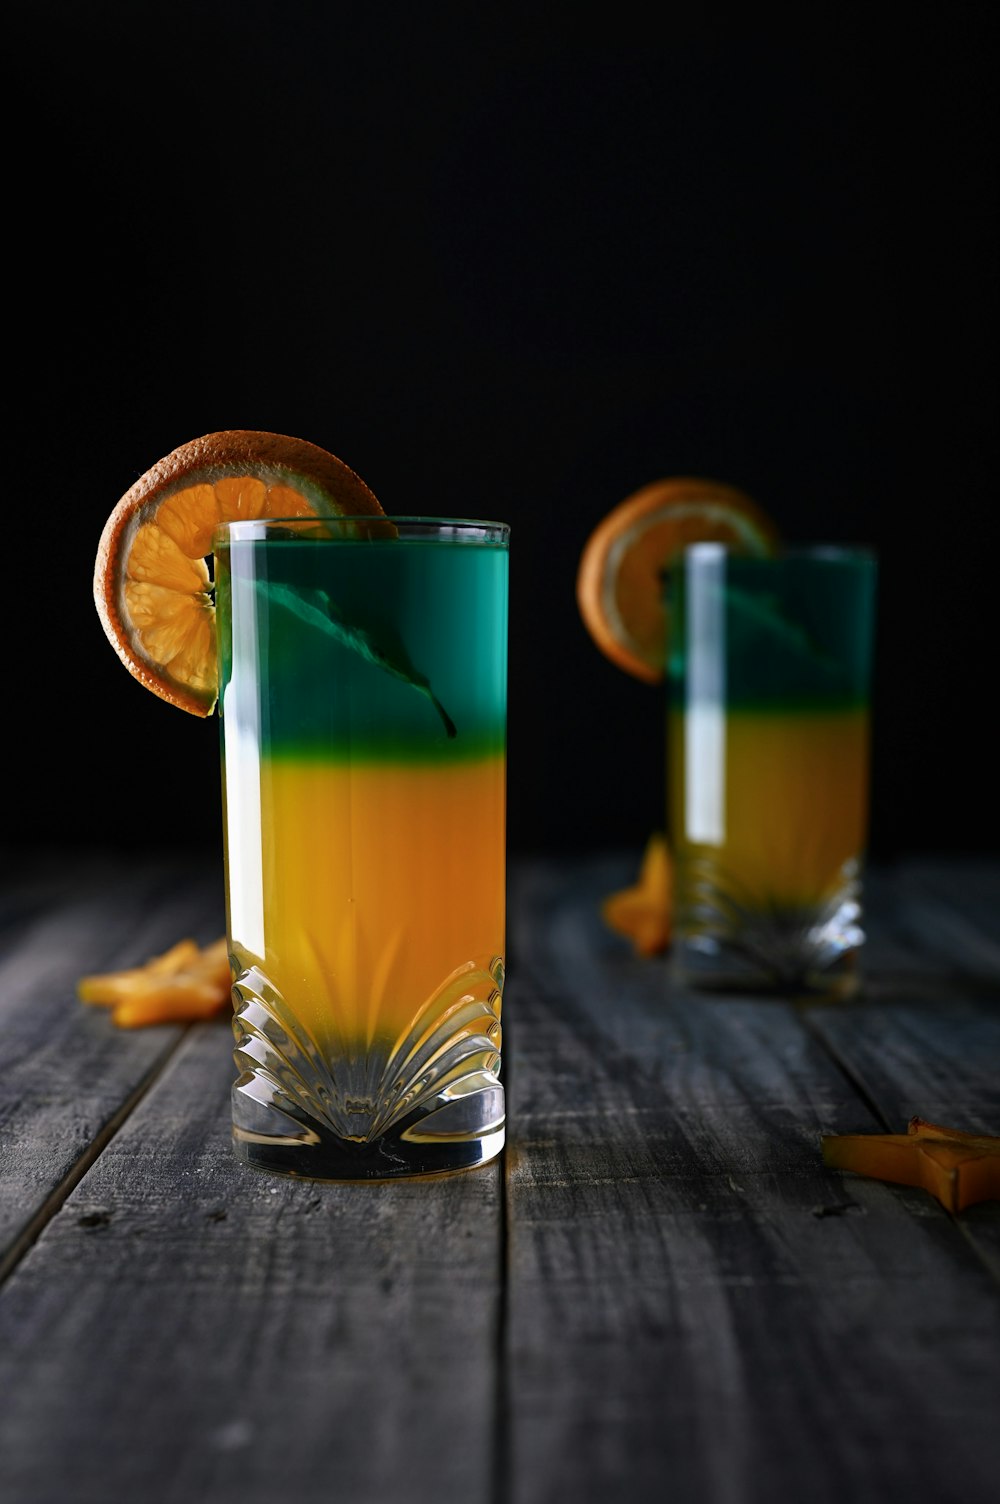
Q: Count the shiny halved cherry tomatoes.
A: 0